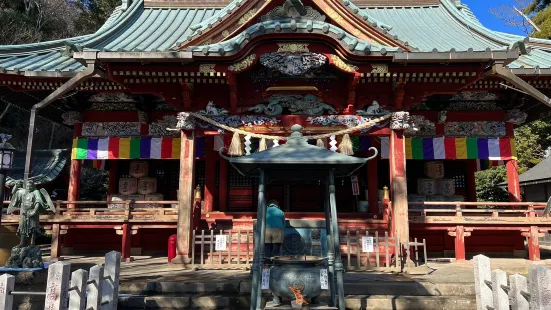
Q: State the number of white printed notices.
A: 4